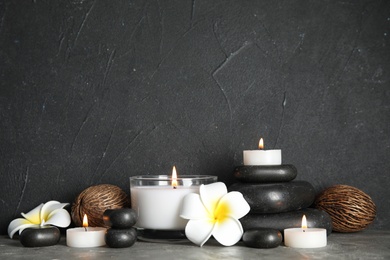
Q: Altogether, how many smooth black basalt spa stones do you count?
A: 7